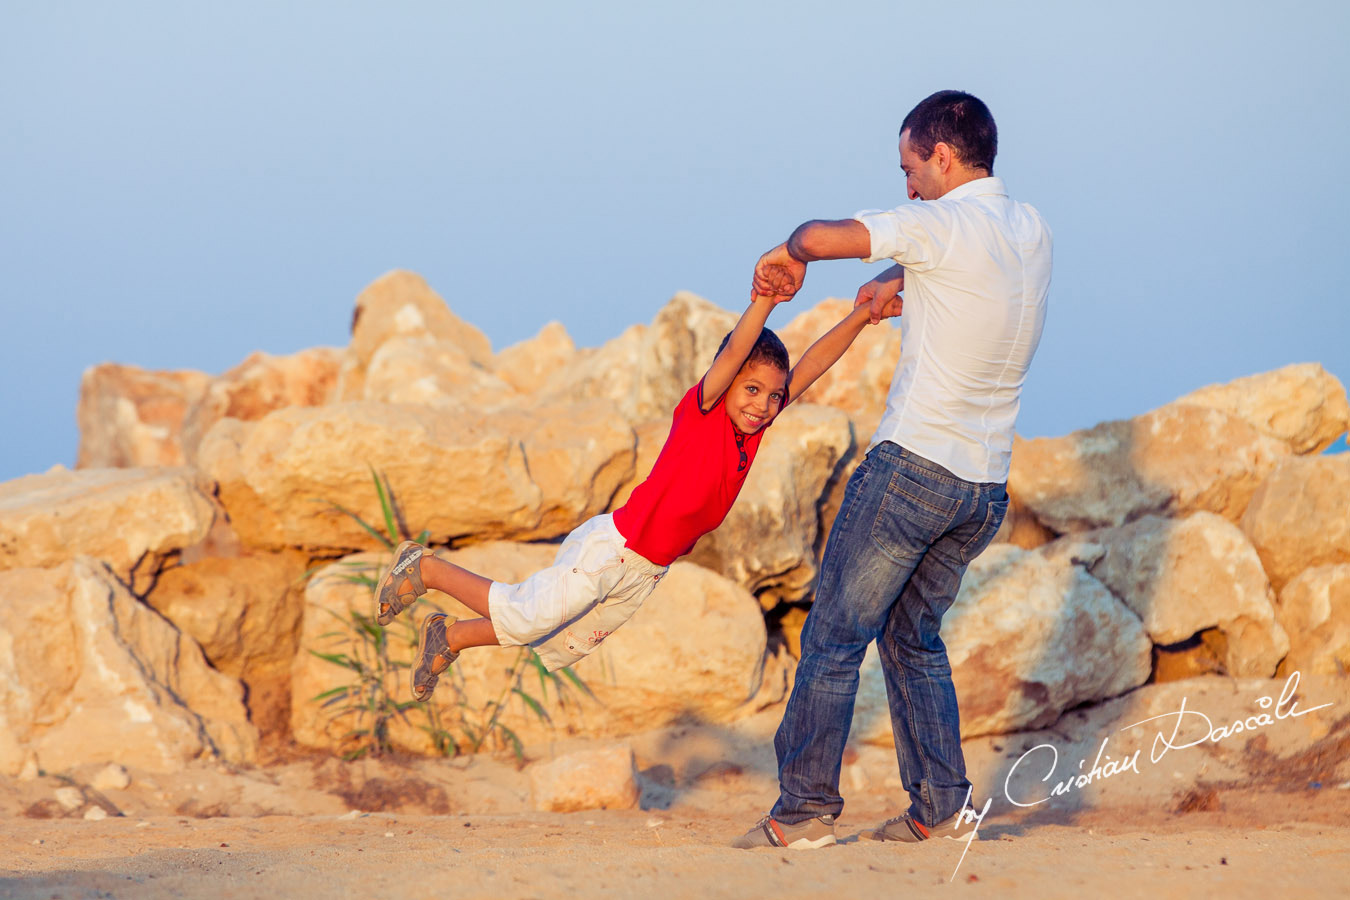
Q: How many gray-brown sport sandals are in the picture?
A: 2